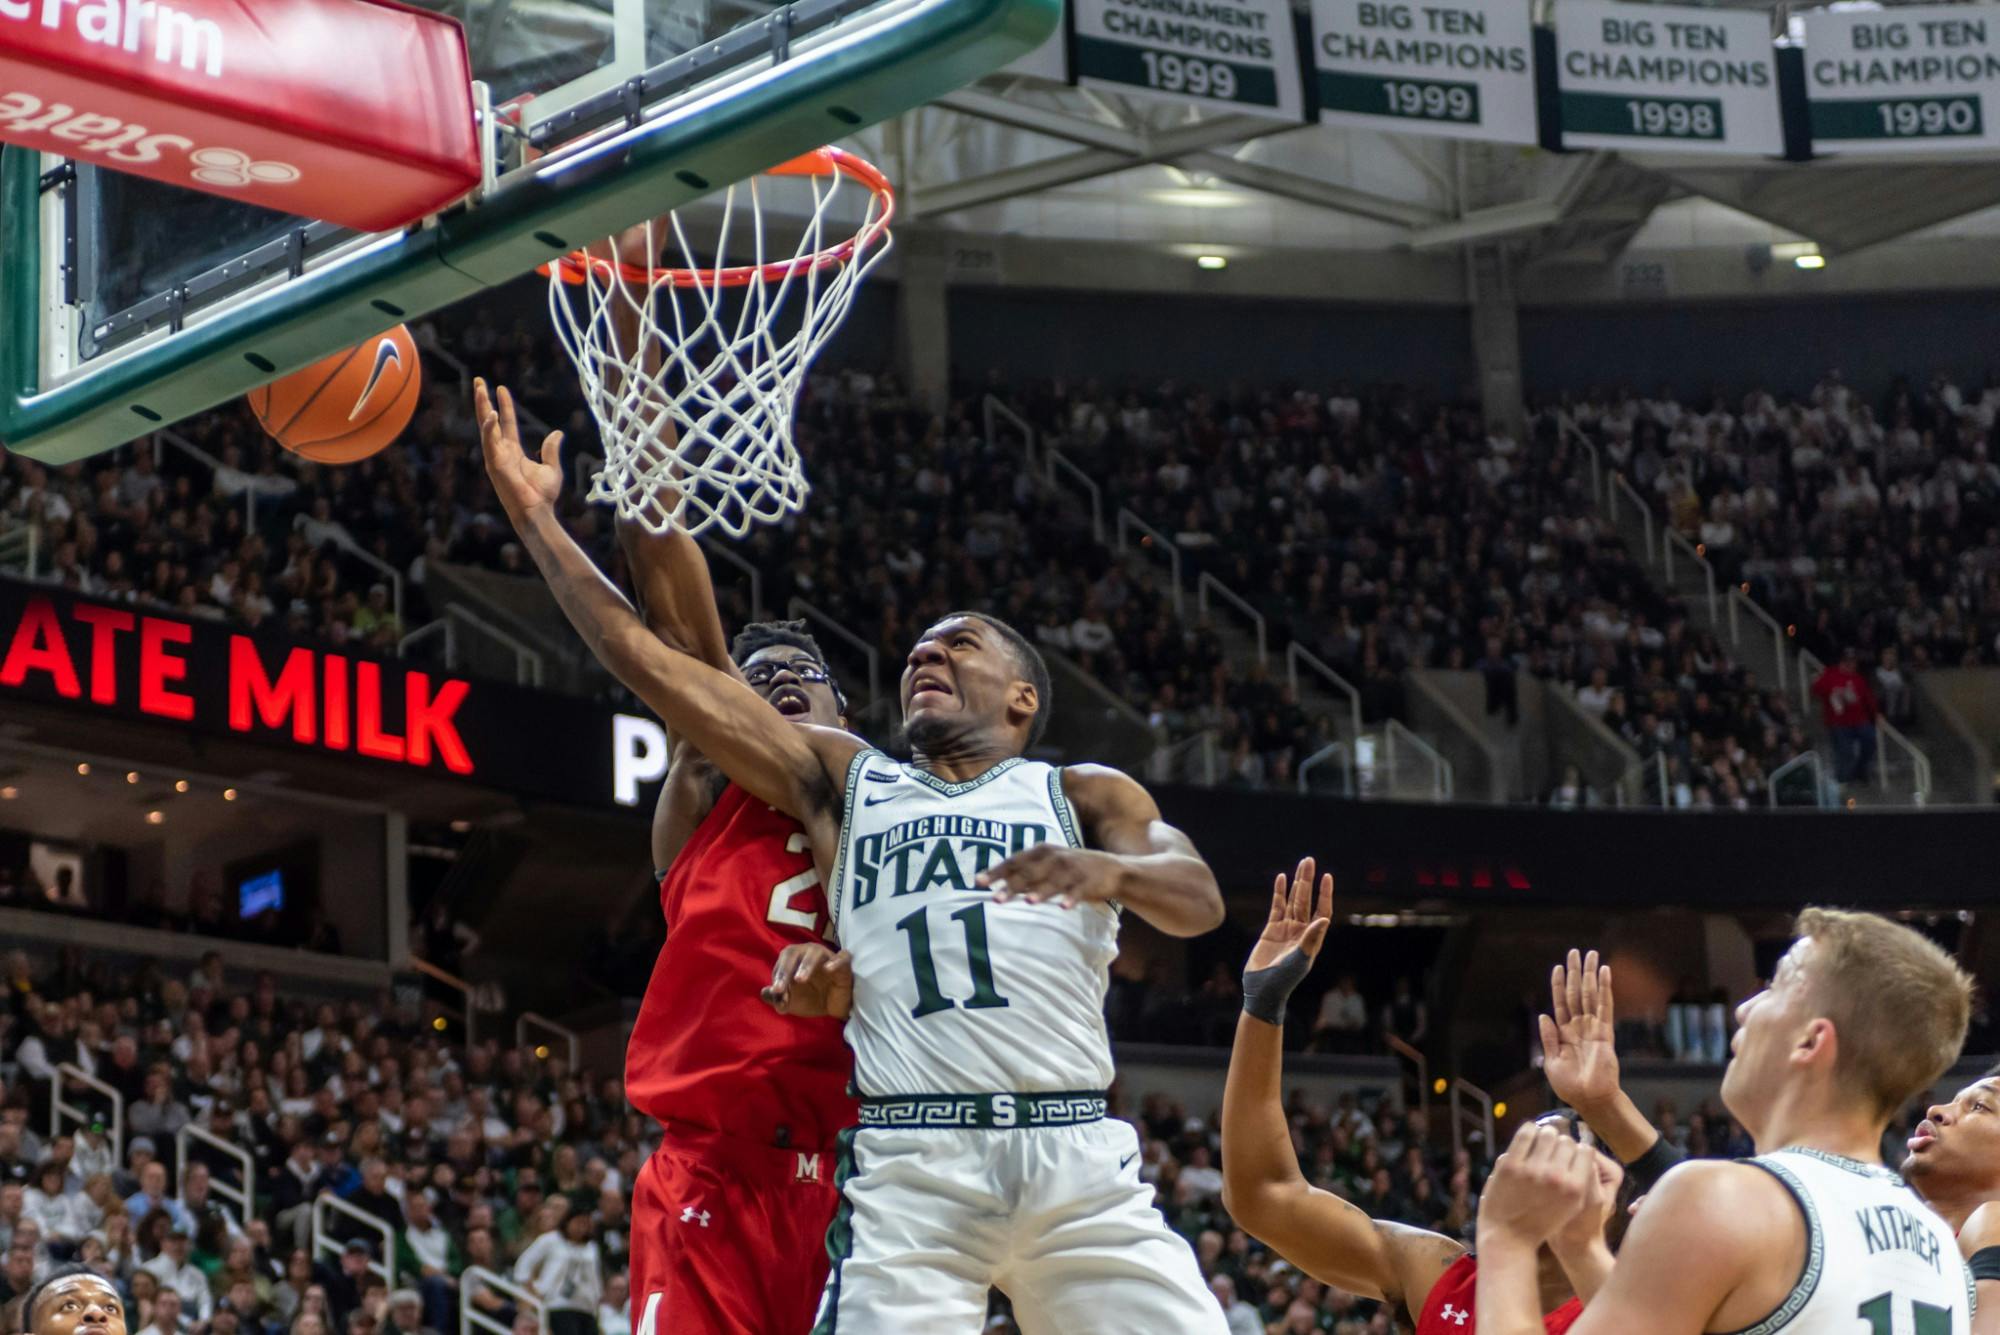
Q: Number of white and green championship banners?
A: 4